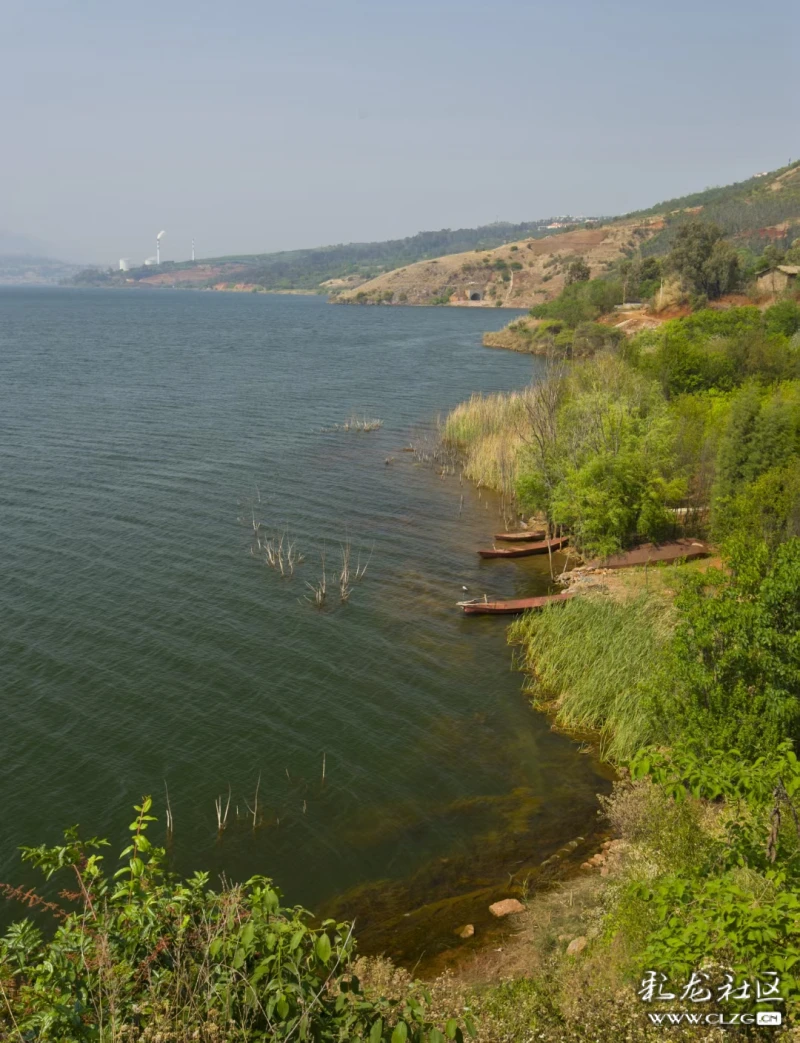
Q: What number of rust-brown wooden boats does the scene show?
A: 4